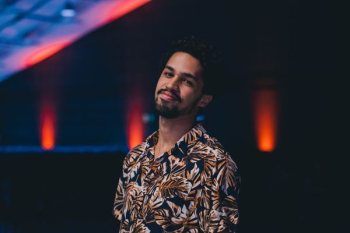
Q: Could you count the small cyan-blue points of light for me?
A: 2